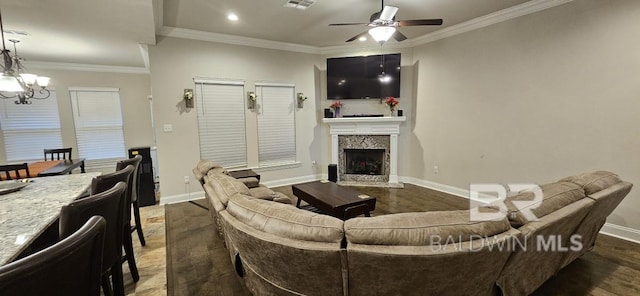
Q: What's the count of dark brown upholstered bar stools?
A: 4